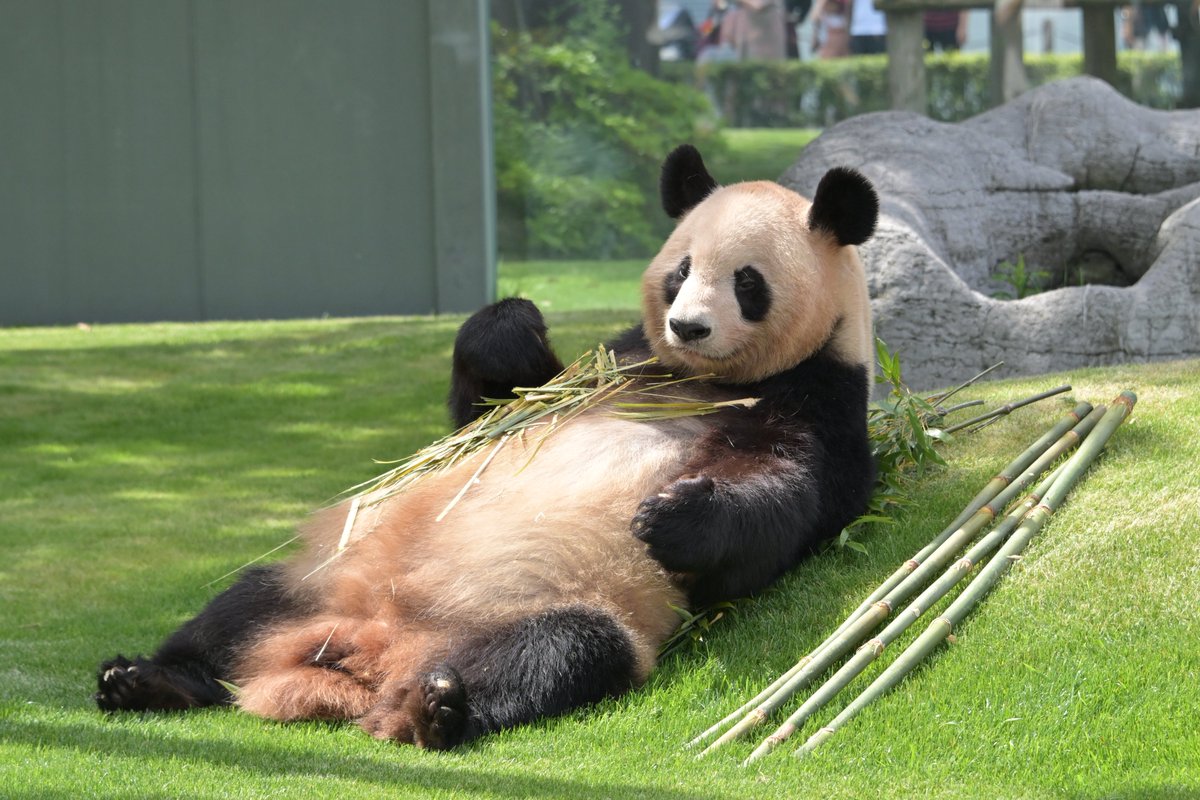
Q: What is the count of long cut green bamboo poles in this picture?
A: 4